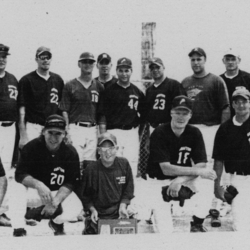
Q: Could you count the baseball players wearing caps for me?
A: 12